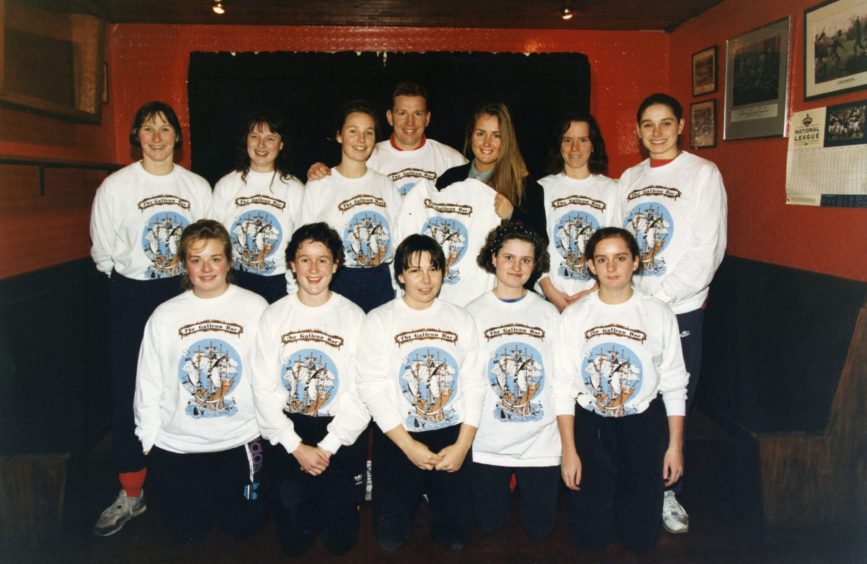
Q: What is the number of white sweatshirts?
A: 12